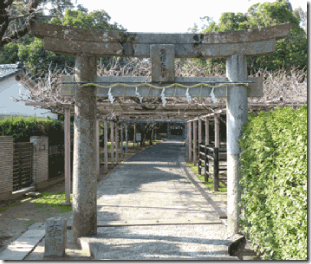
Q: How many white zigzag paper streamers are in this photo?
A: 5